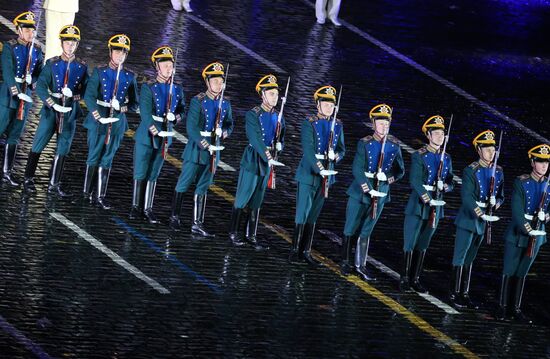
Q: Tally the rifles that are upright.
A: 11